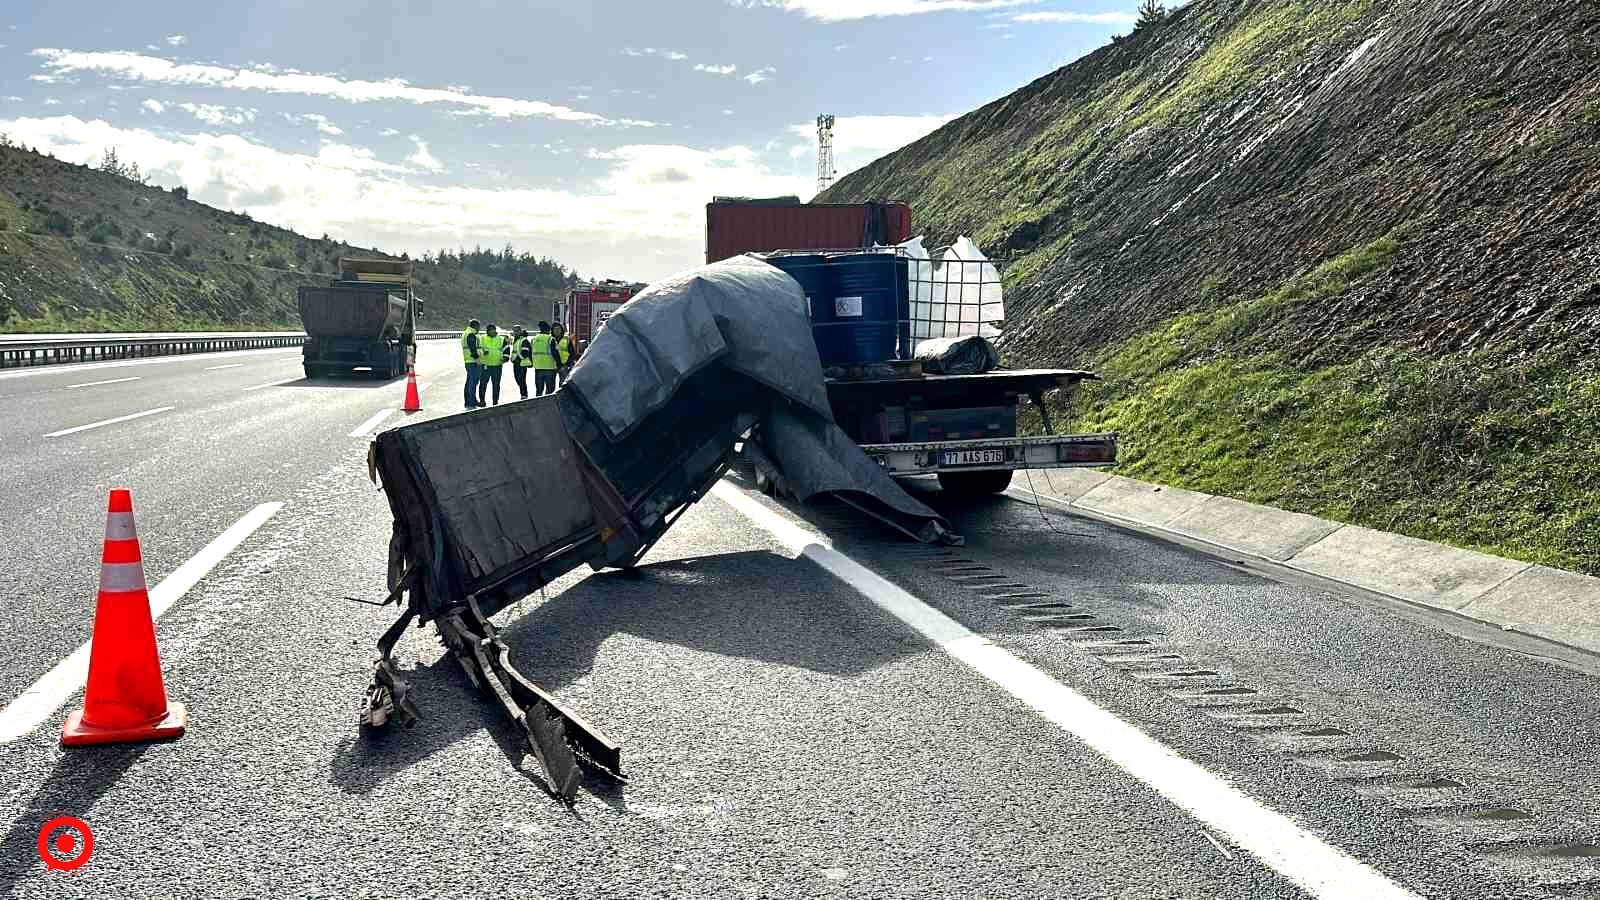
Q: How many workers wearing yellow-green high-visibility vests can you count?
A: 5